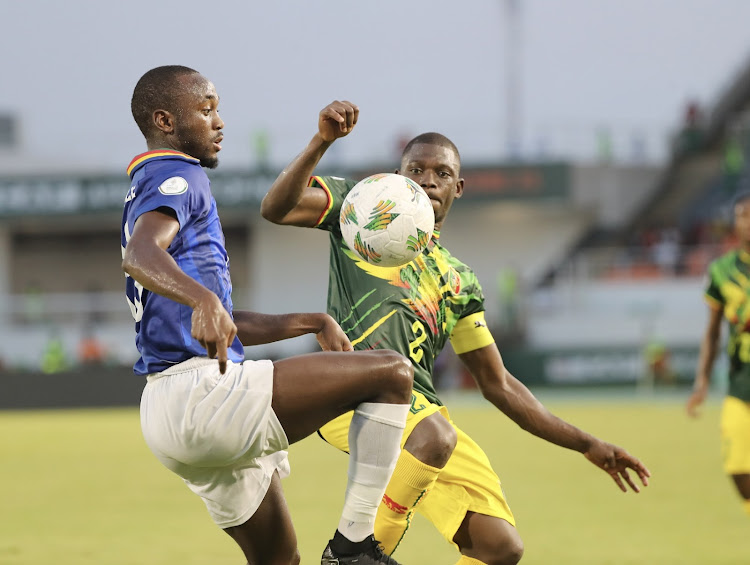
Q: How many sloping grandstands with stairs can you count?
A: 1